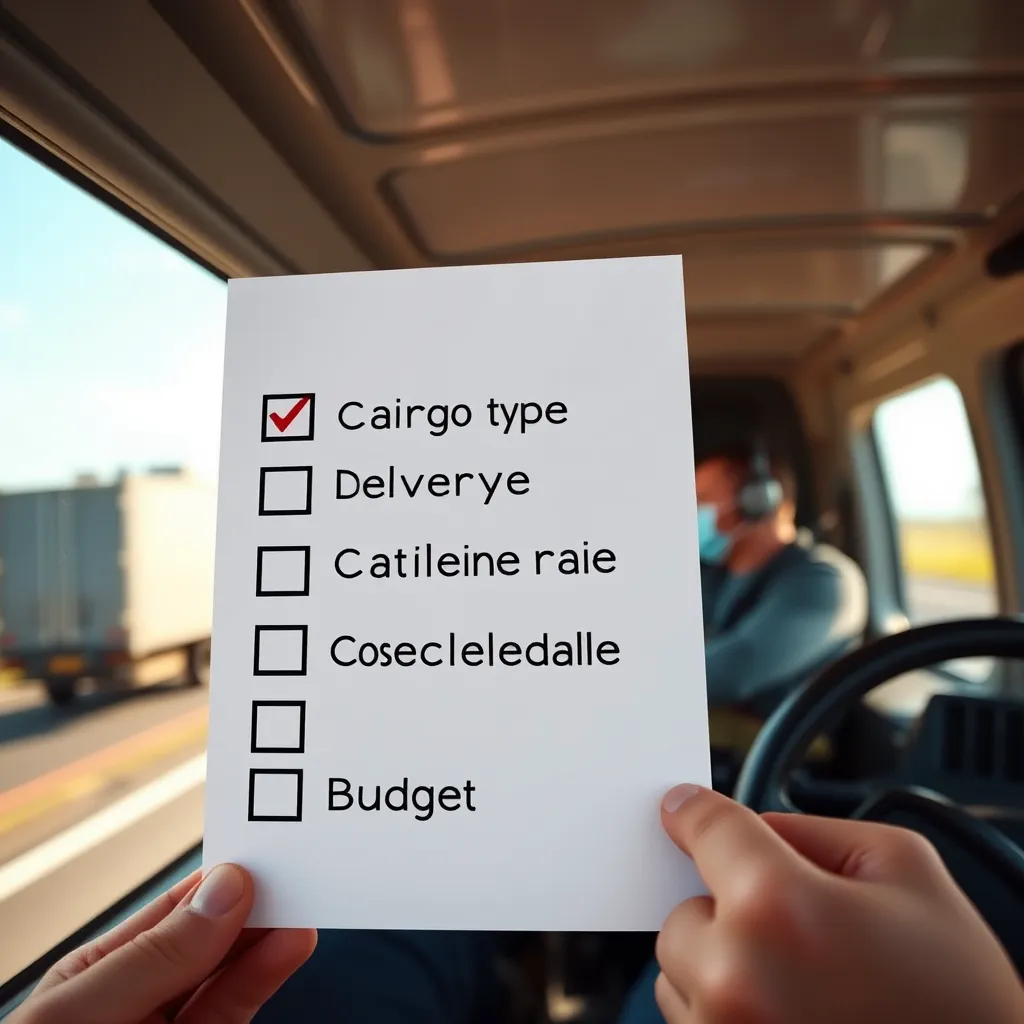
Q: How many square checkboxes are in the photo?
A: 6